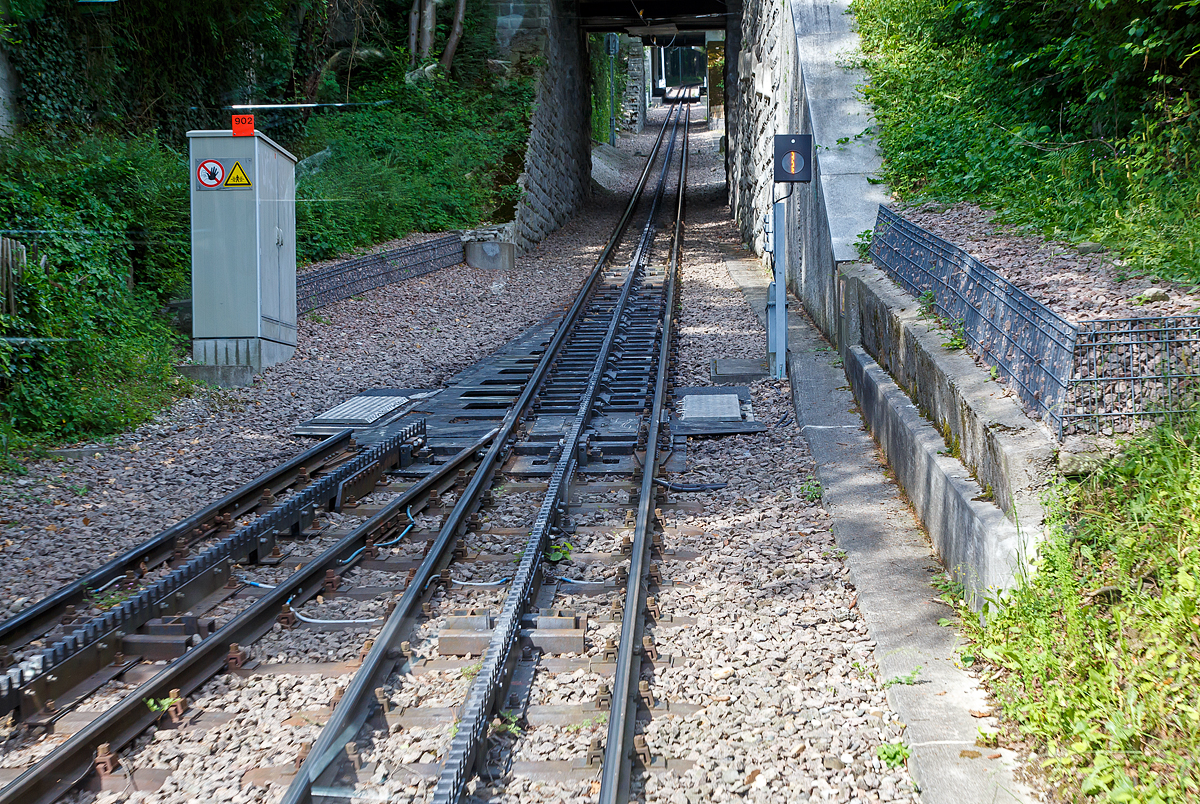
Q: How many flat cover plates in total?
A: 2